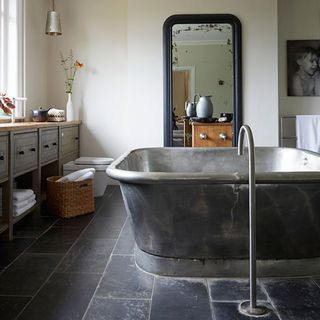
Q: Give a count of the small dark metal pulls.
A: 6